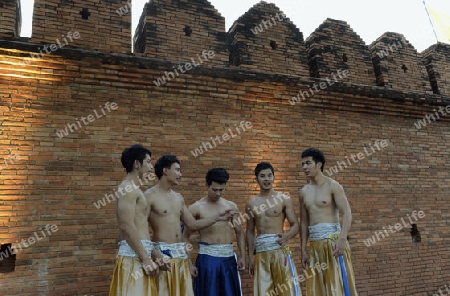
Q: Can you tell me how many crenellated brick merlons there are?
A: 7